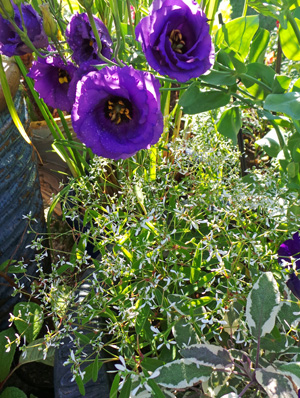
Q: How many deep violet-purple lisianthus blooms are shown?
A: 5